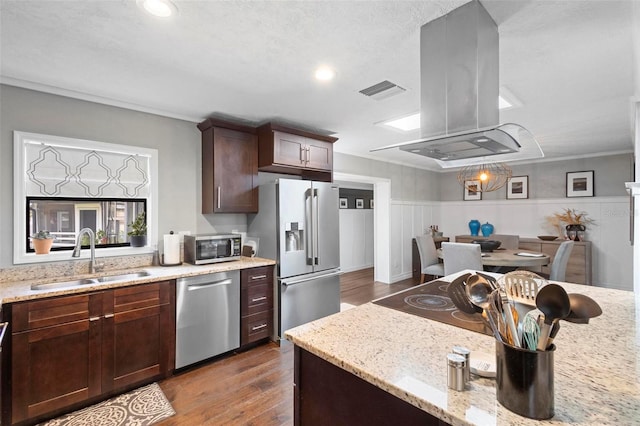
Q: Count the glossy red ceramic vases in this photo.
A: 0